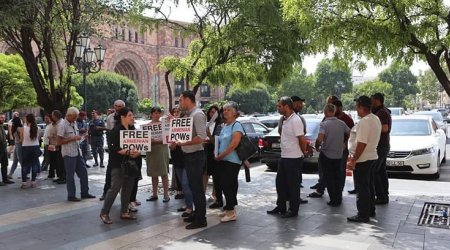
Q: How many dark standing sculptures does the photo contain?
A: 0